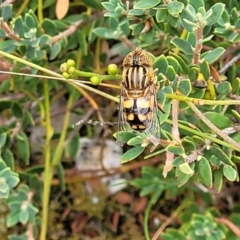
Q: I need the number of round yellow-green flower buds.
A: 6